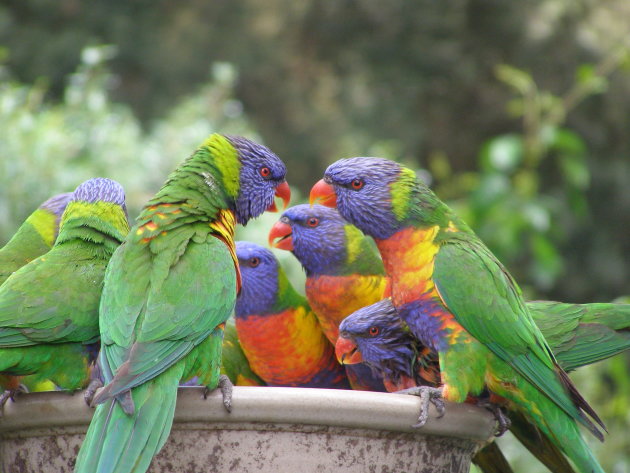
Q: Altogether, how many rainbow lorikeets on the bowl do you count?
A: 7